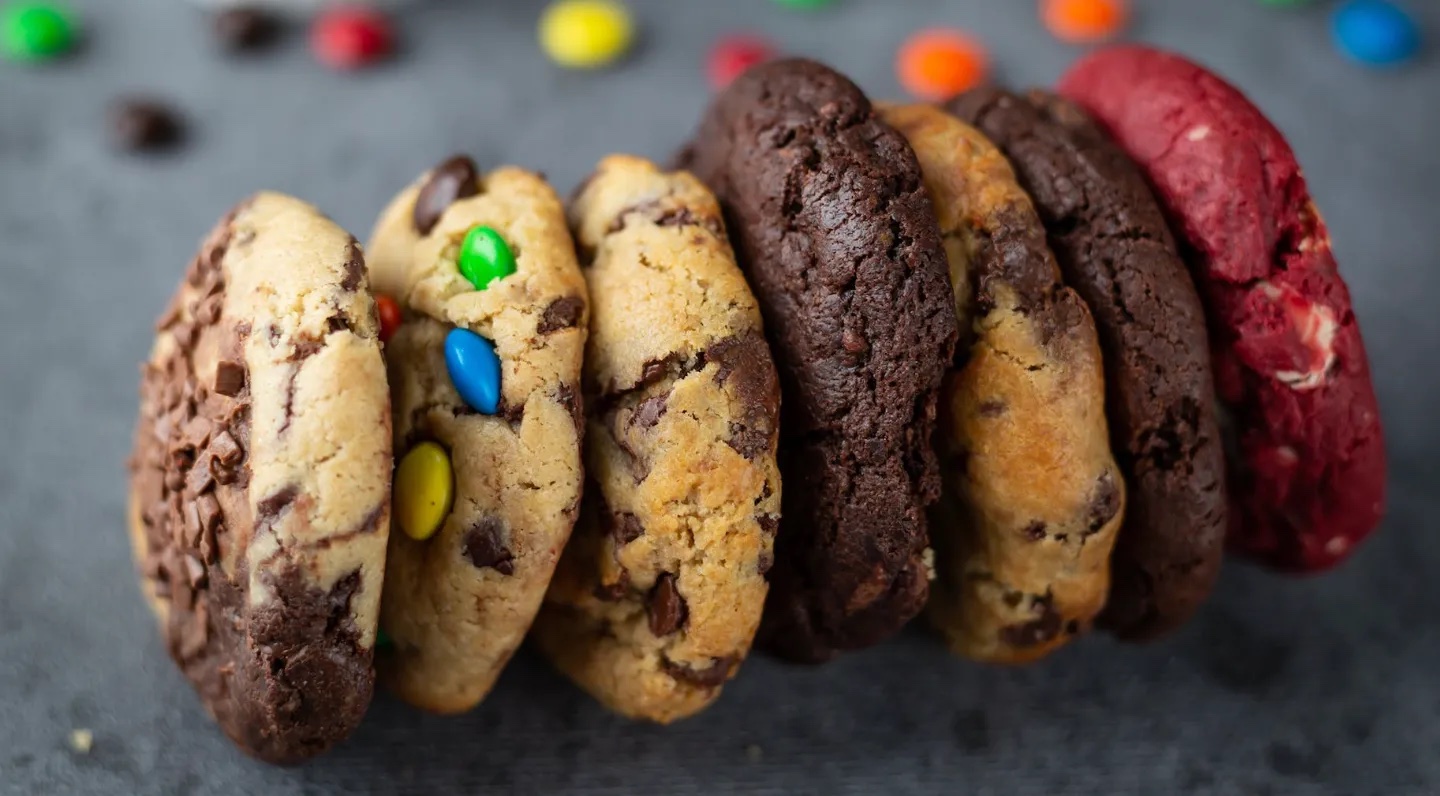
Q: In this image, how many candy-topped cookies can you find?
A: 1